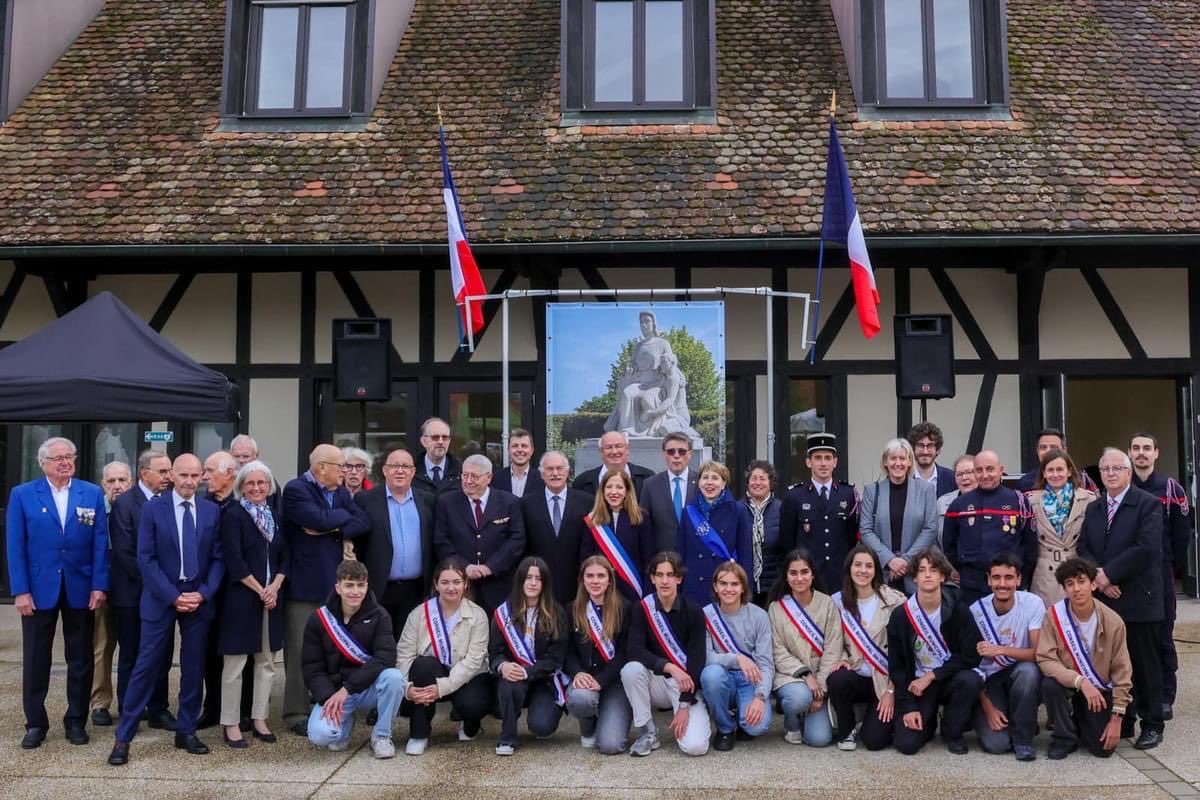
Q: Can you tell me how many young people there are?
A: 11